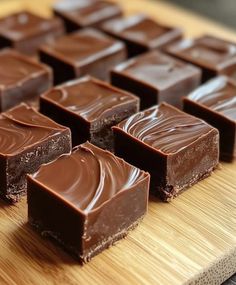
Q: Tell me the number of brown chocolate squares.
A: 12